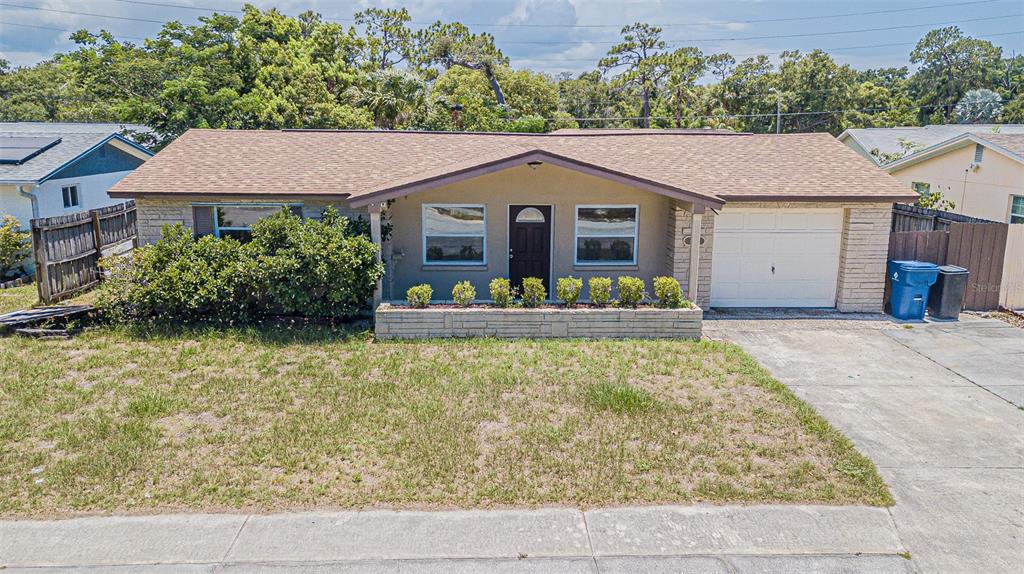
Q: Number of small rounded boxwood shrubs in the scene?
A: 8